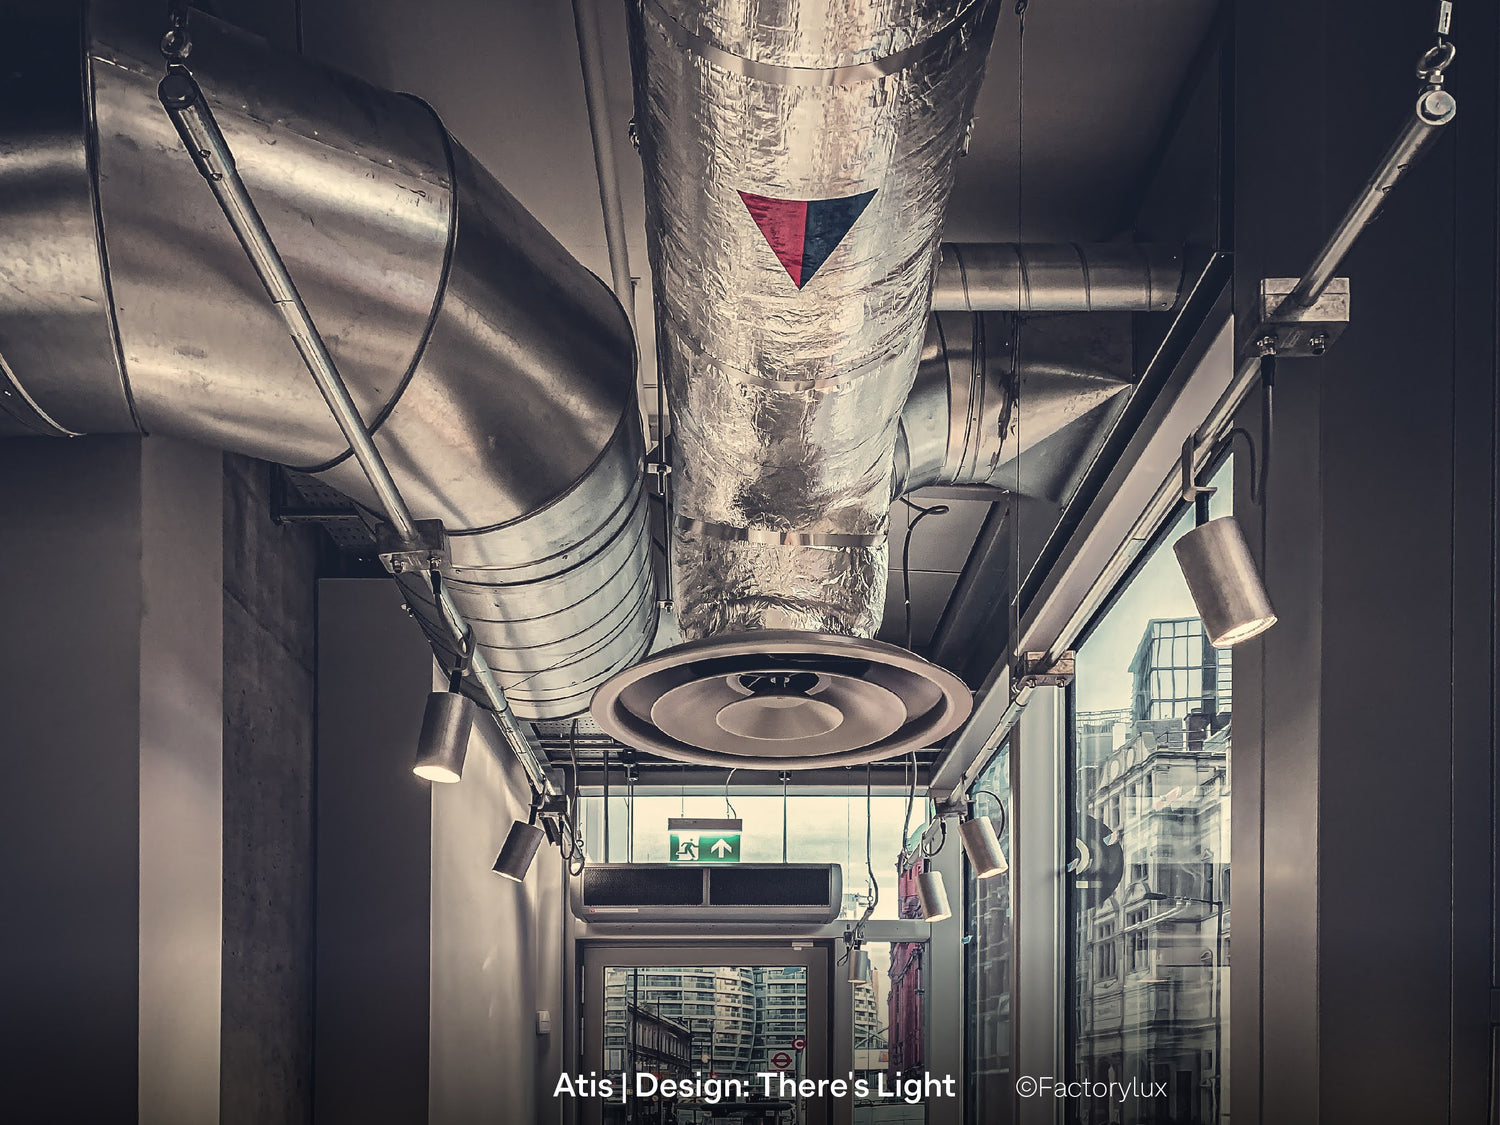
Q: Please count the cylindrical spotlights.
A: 6